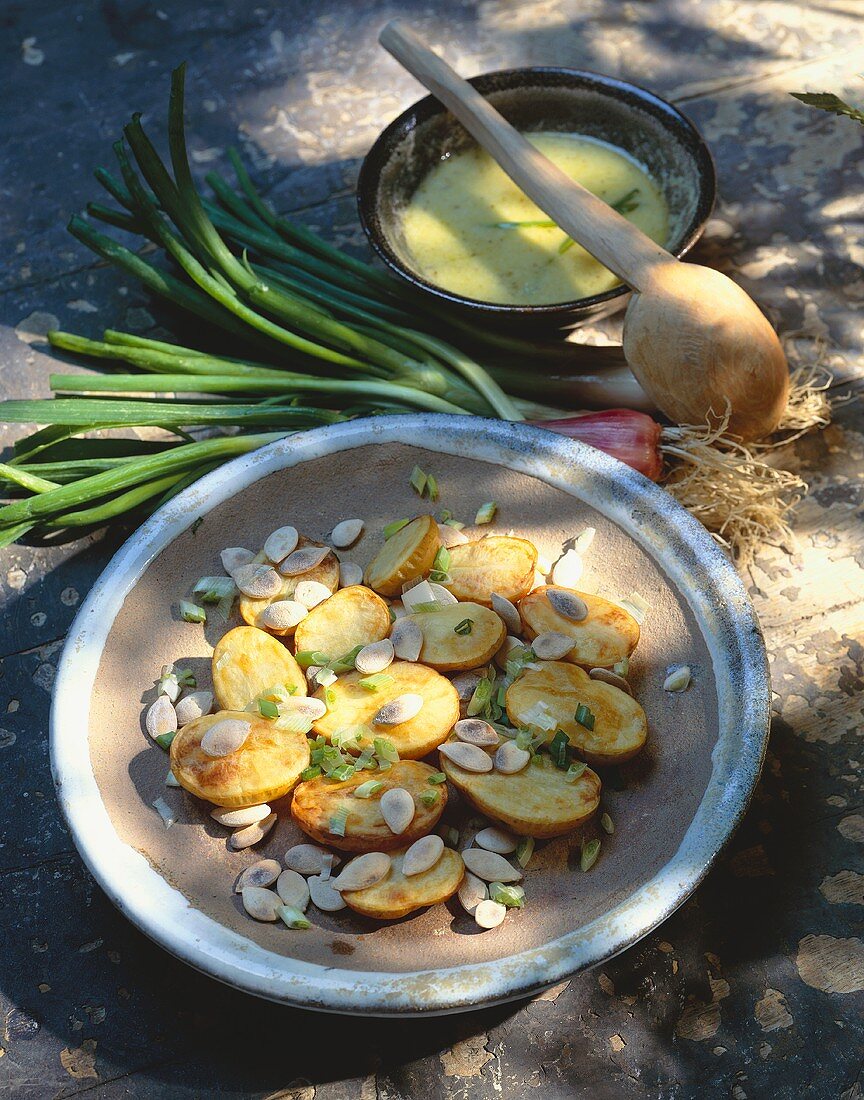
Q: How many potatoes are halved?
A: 13